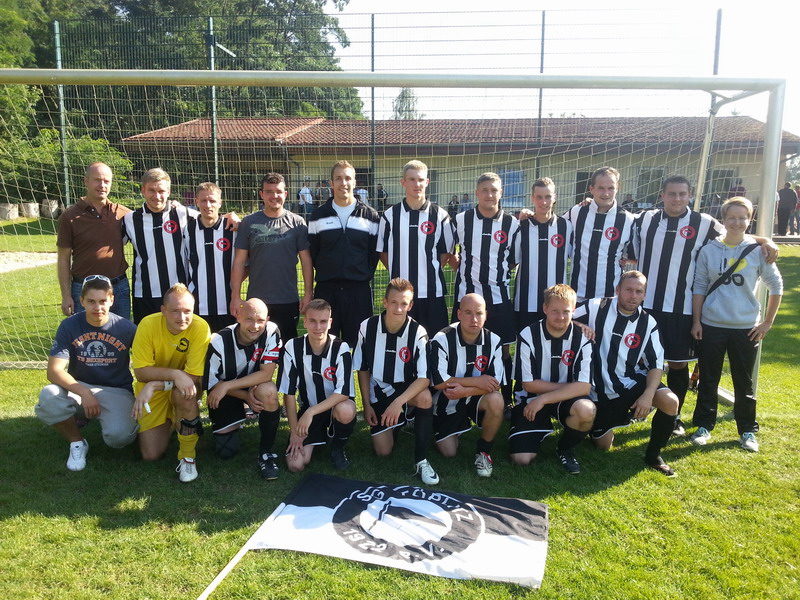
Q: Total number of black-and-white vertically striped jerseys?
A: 13